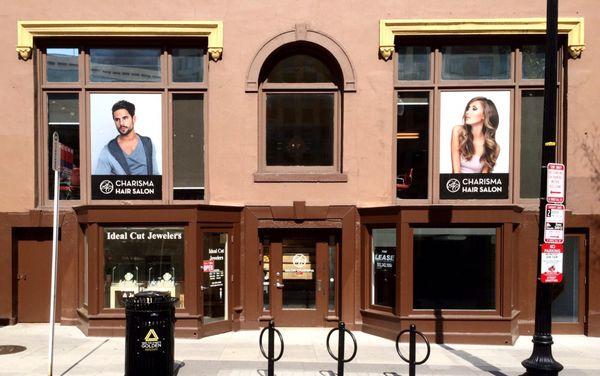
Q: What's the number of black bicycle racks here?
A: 3